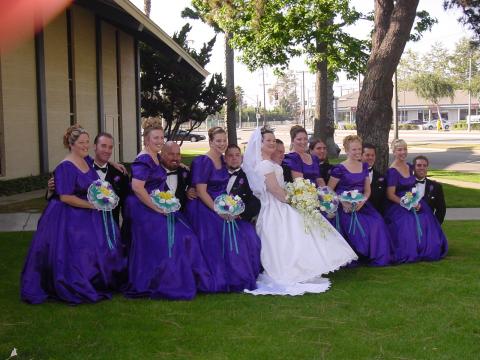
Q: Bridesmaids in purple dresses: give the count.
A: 6